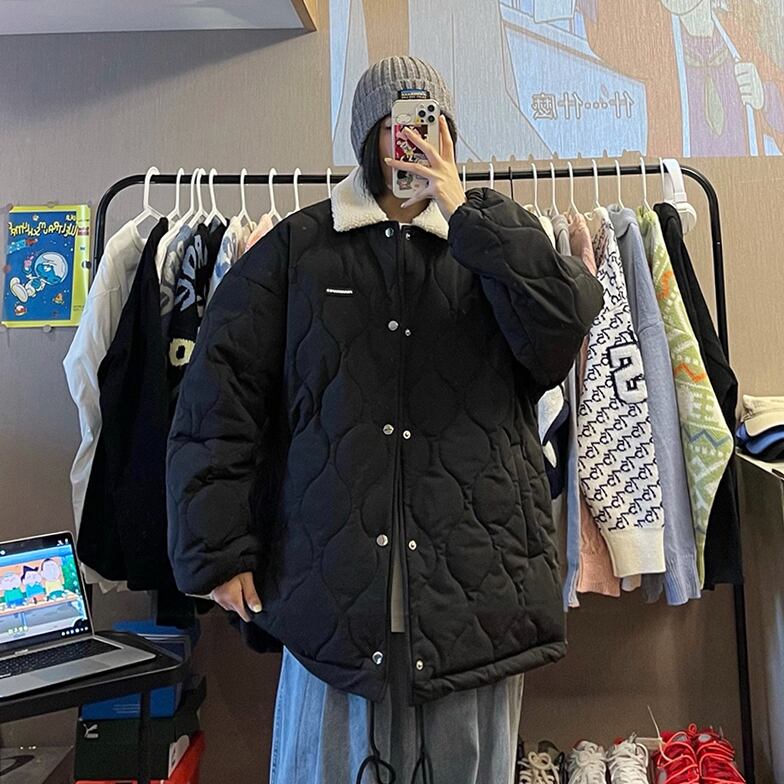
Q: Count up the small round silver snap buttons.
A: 10